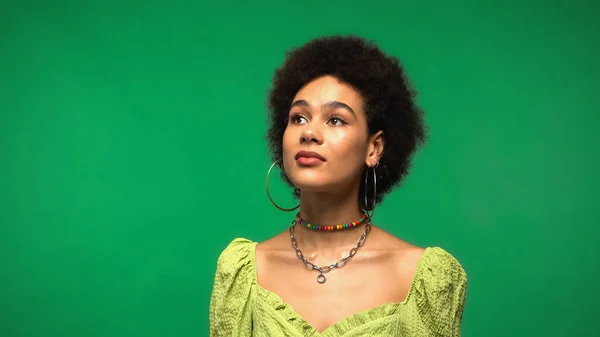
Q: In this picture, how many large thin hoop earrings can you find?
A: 2